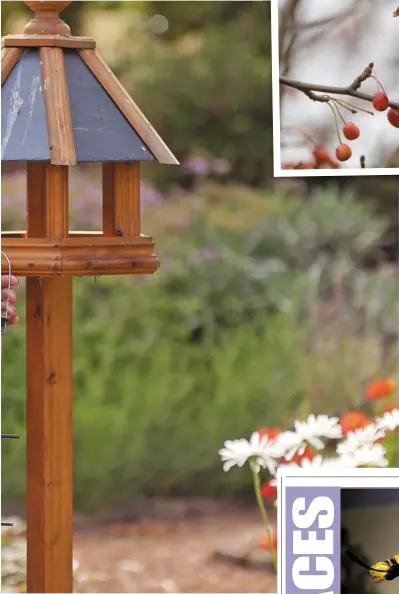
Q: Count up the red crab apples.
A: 4